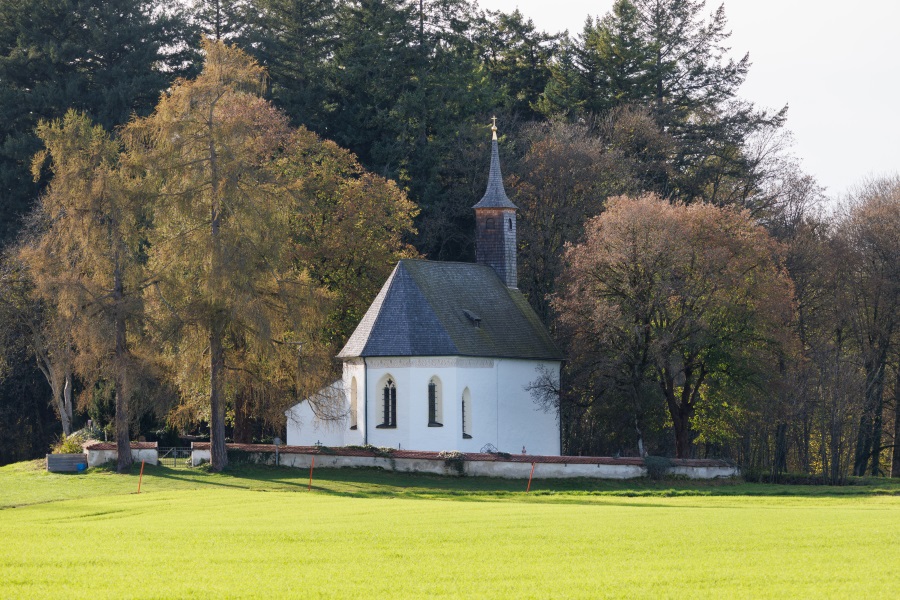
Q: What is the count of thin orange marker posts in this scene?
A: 3